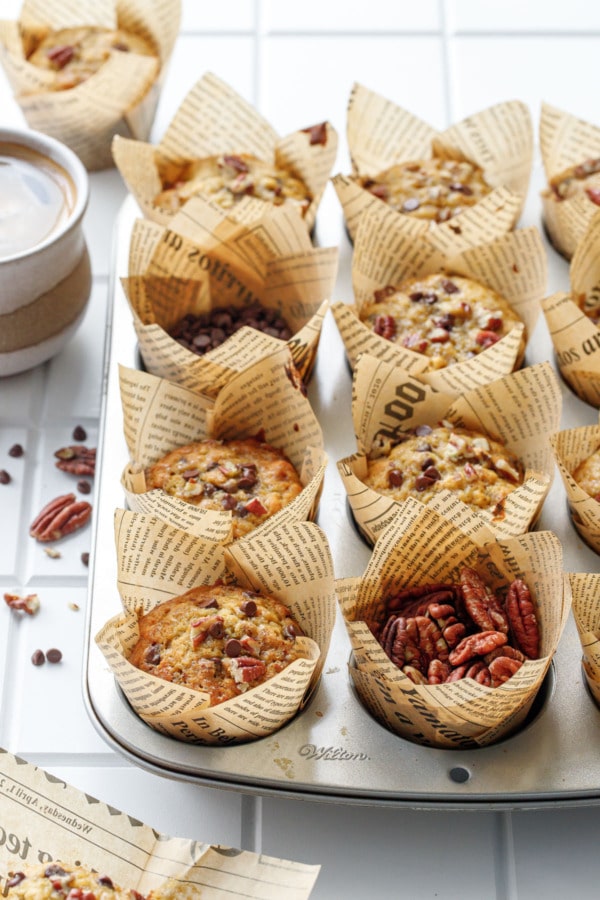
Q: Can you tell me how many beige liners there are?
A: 14